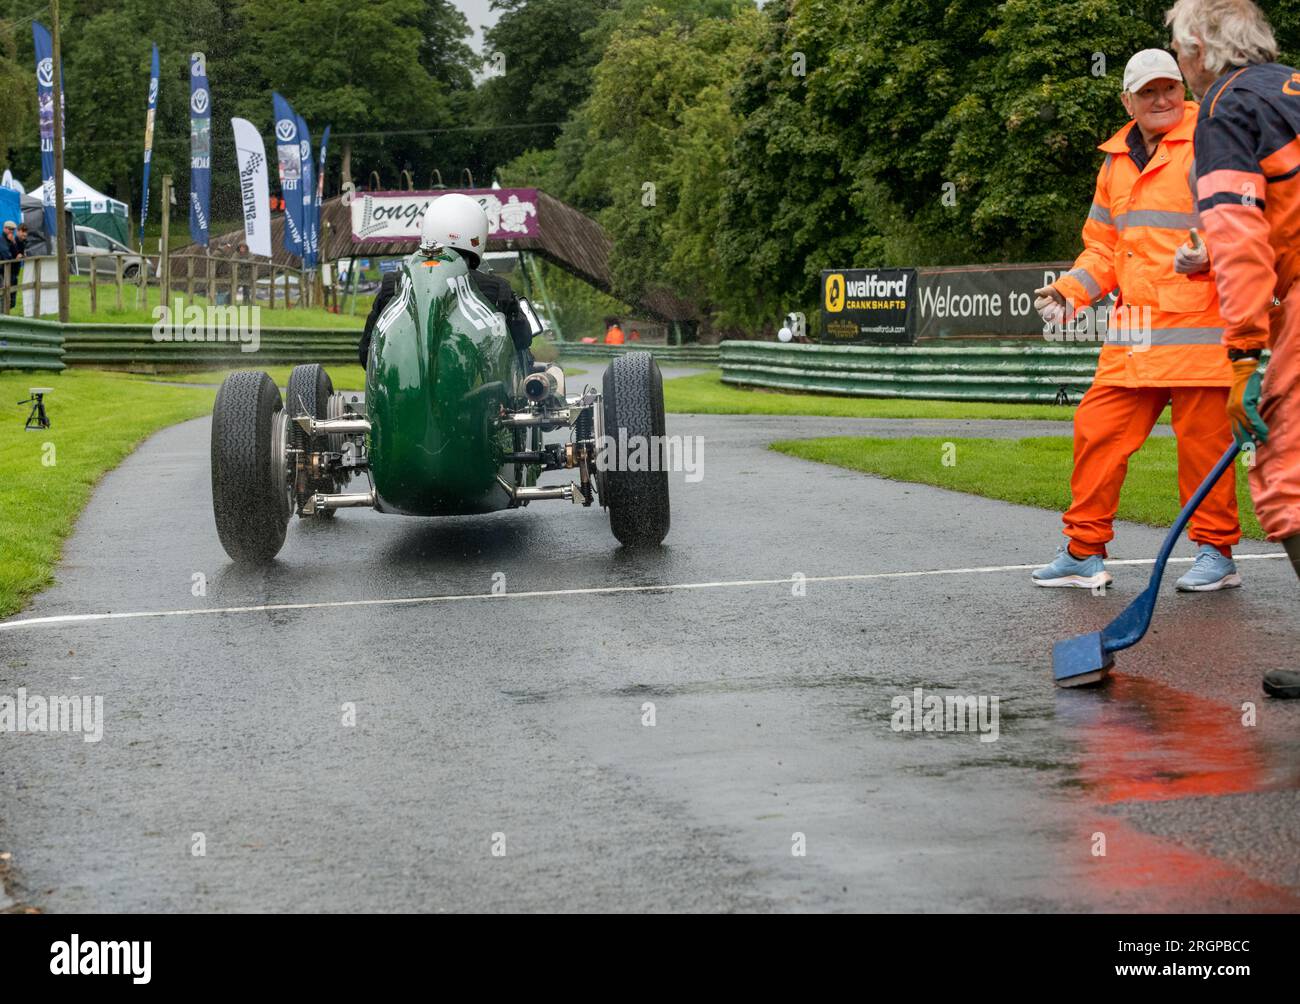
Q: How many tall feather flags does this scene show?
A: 7